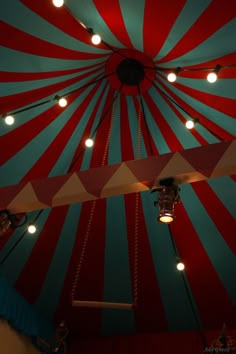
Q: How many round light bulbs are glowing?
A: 10